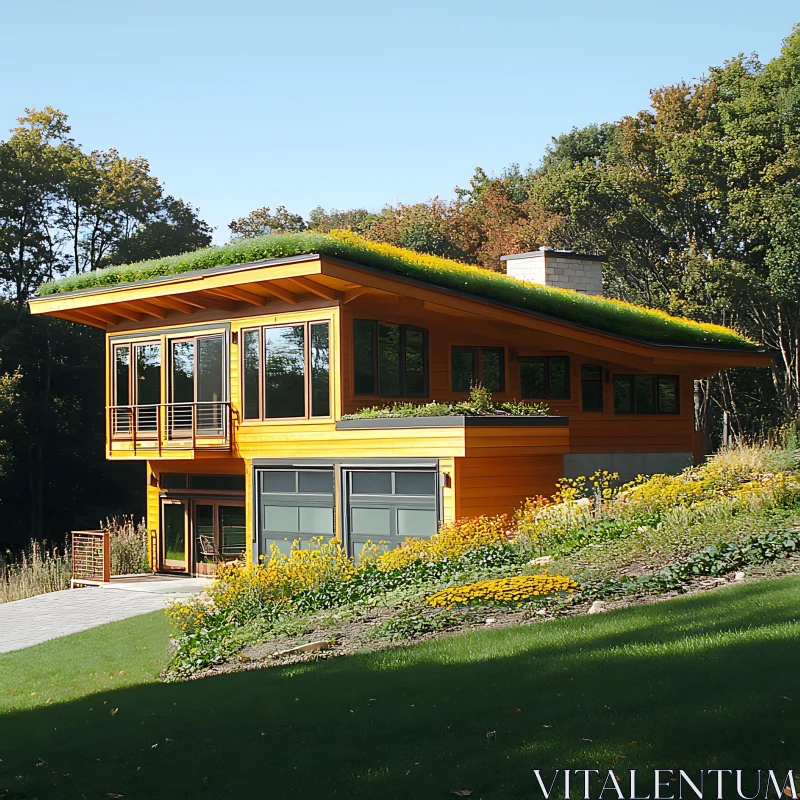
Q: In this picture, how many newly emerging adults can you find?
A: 0